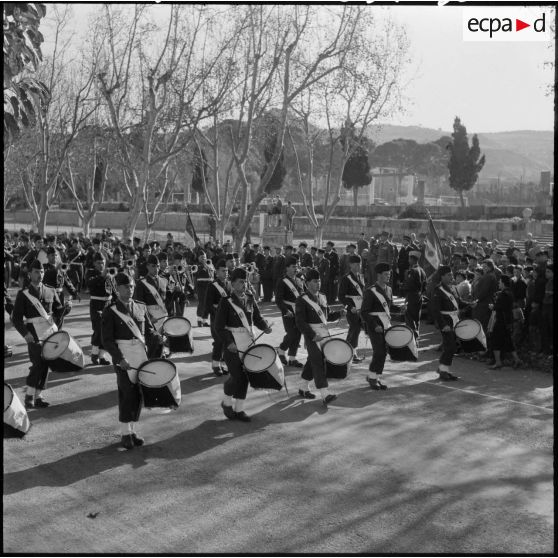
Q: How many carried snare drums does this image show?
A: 8